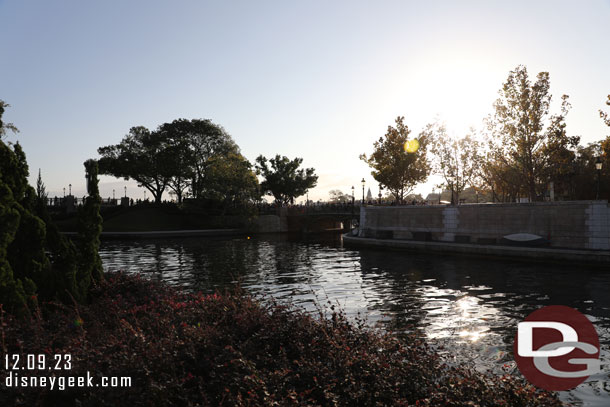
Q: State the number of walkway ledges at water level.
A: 2